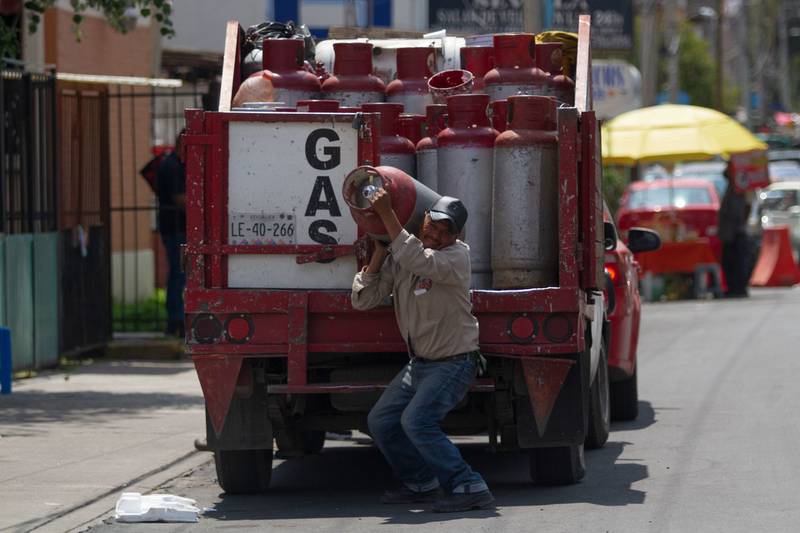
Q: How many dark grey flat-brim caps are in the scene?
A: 1